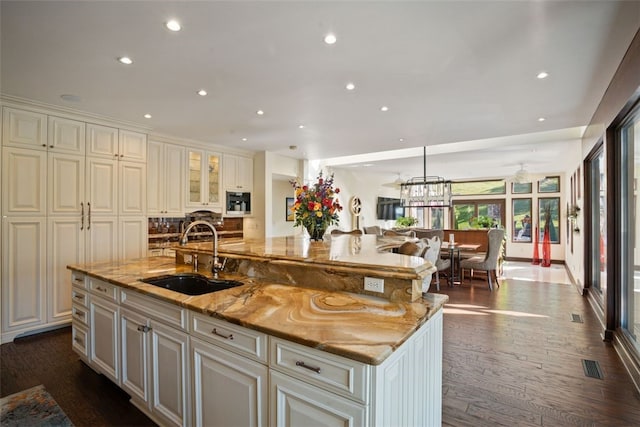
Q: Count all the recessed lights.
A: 13